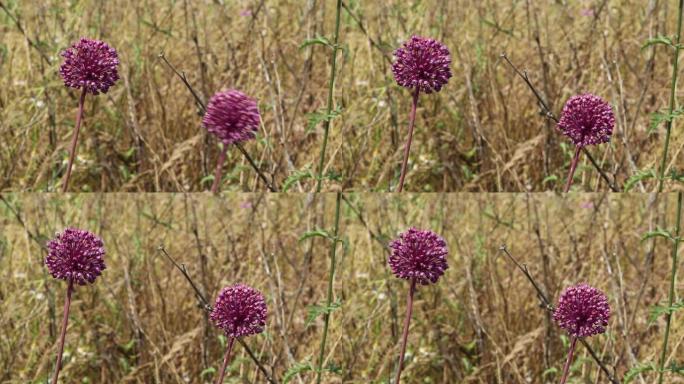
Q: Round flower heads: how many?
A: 8